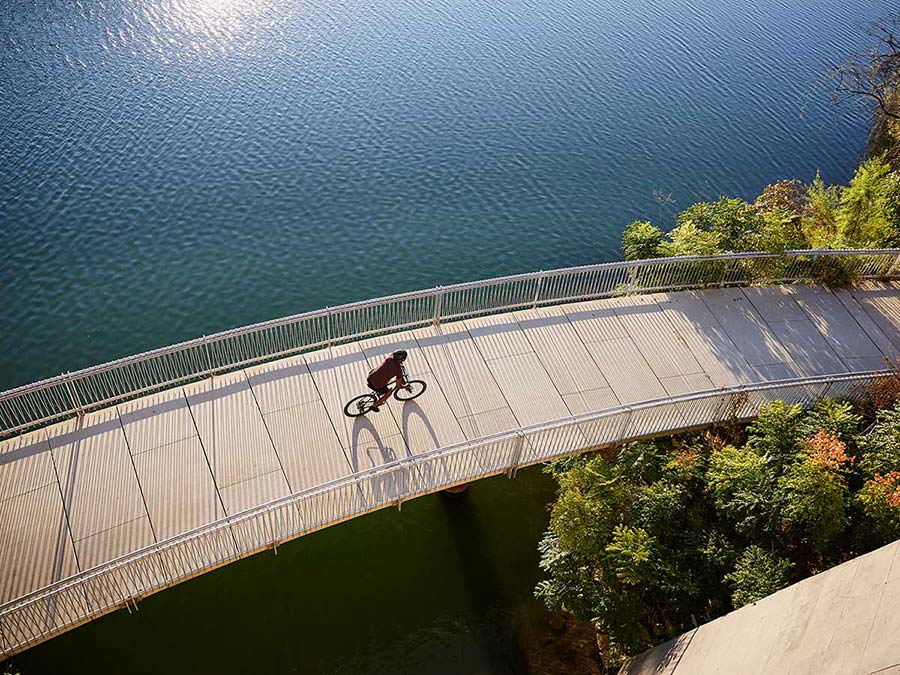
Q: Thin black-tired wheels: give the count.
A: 2